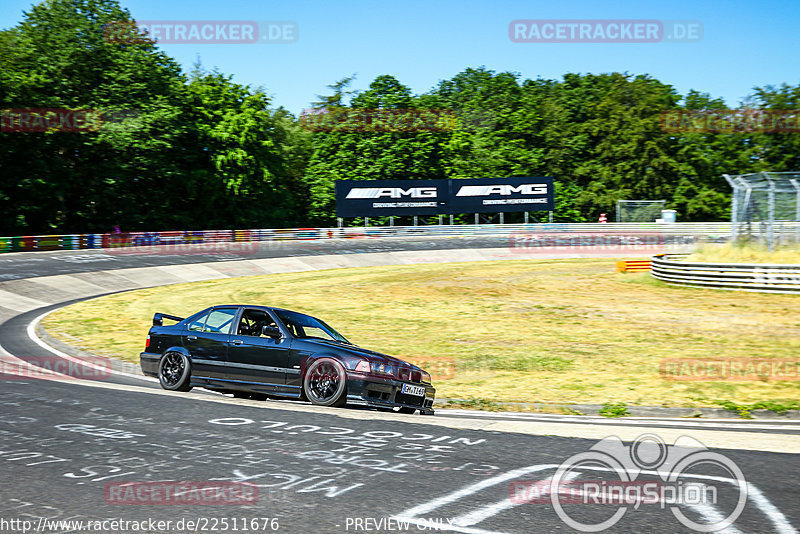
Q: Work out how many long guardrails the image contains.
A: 2